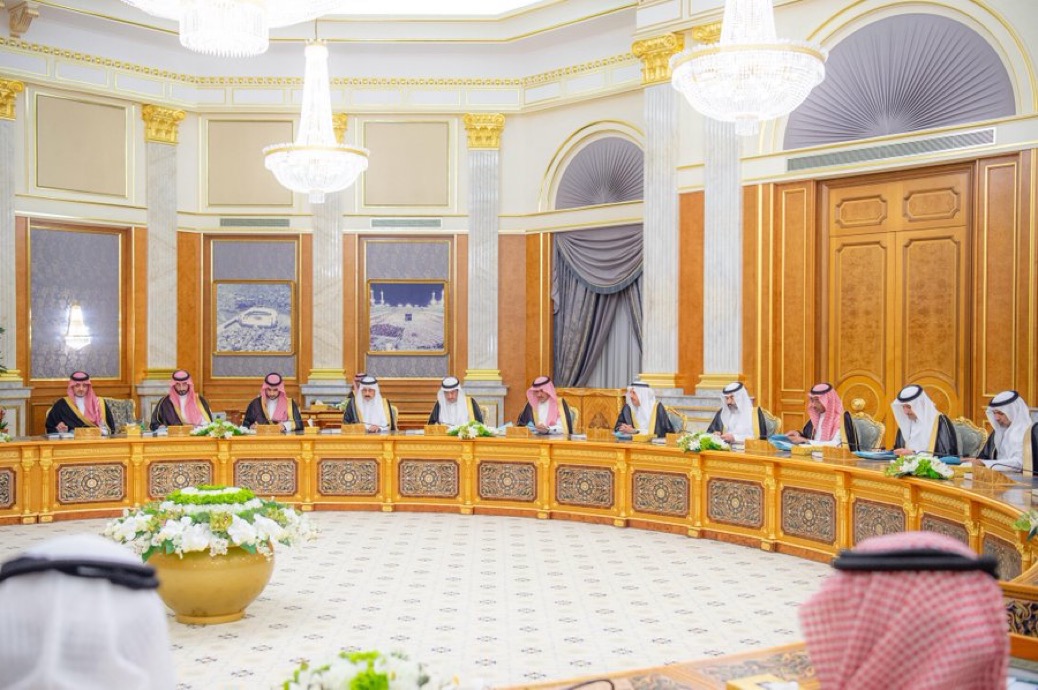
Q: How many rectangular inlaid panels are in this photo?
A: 14